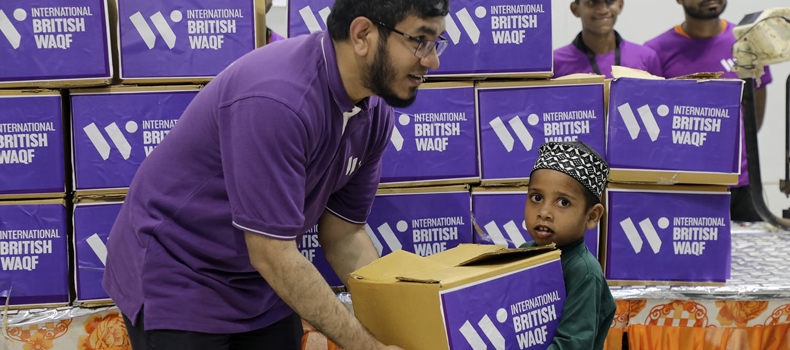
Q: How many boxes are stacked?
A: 15